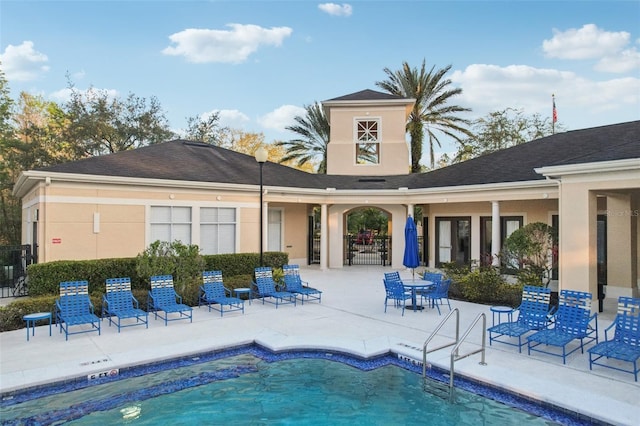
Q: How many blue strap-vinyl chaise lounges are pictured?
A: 9